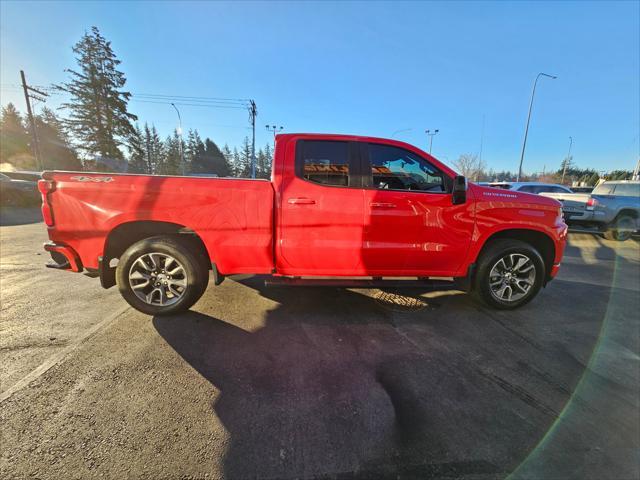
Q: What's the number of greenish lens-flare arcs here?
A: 1